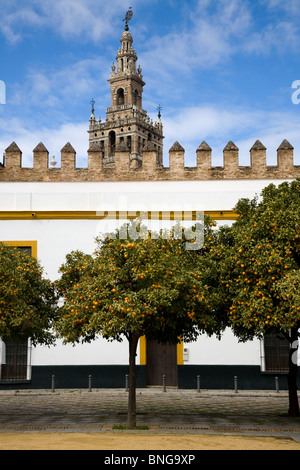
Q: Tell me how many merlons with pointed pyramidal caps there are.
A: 11